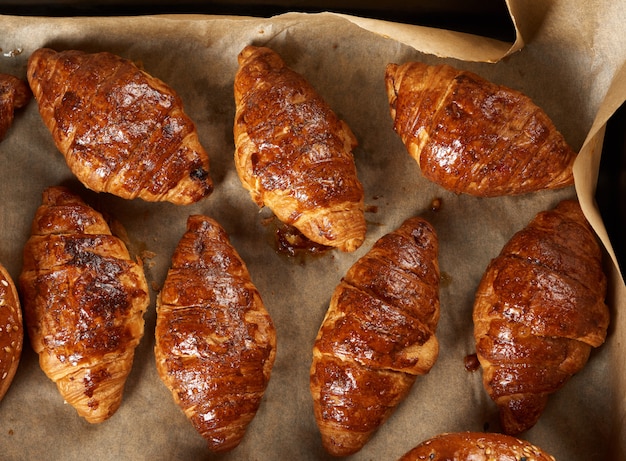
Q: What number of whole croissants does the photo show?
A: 7